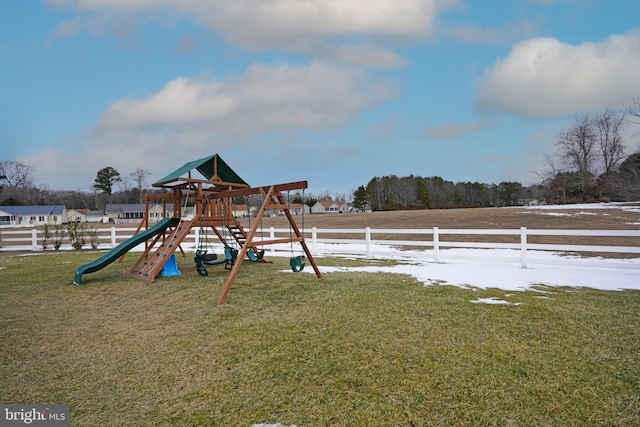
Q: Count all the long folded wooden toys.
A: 0